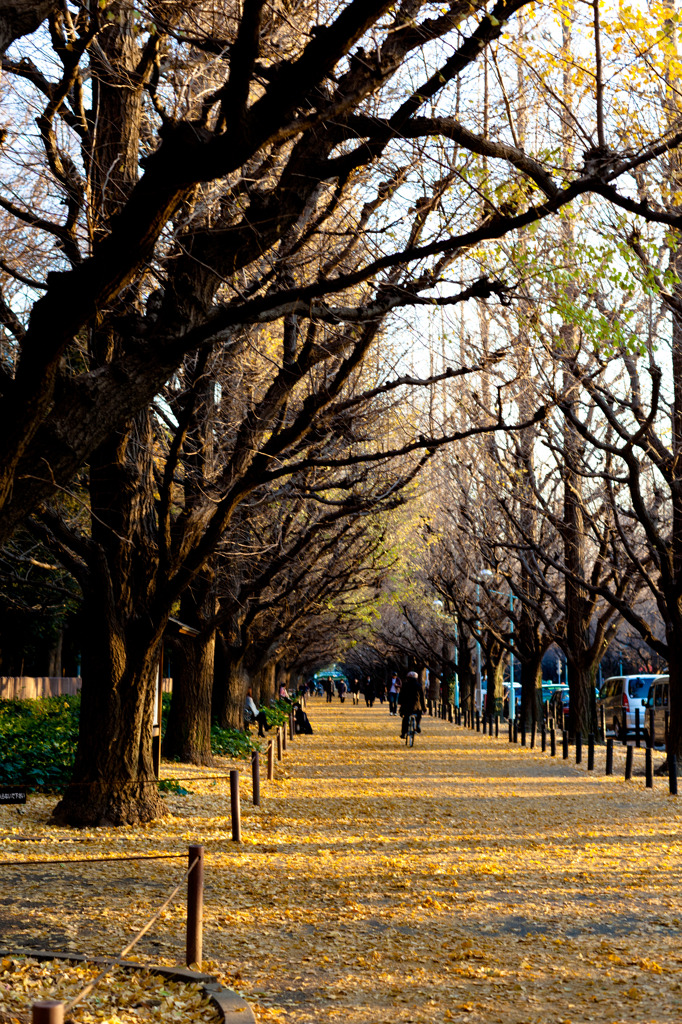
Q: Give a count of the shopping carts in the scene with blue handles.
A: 0